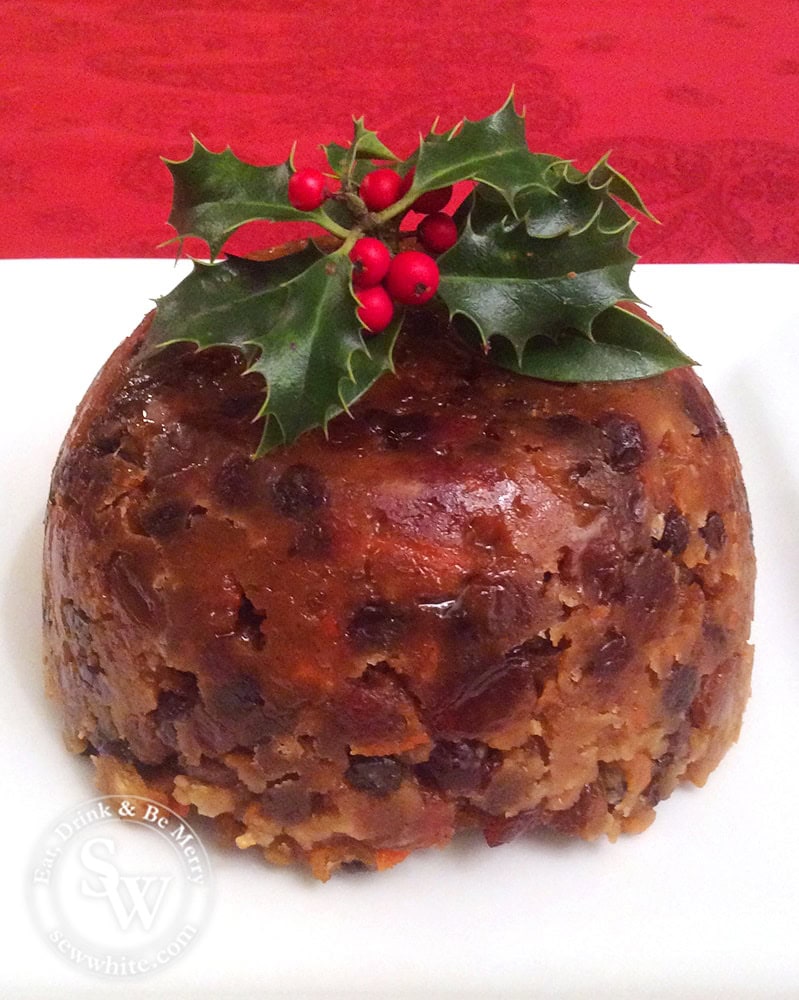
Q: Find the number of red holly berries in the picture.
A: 7